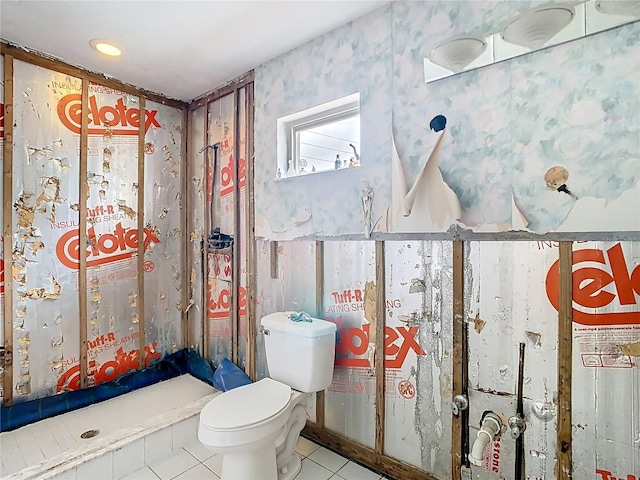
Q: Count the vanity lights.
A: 3